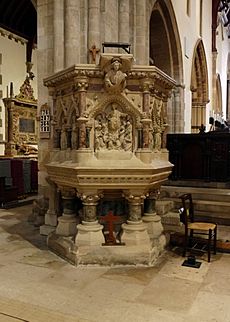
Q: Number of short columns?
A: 4